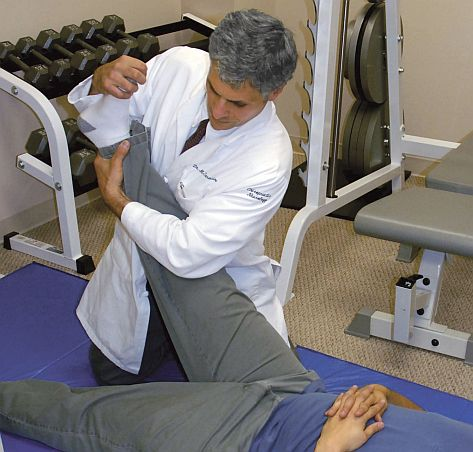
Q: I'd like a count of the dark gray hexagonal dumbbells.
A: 8